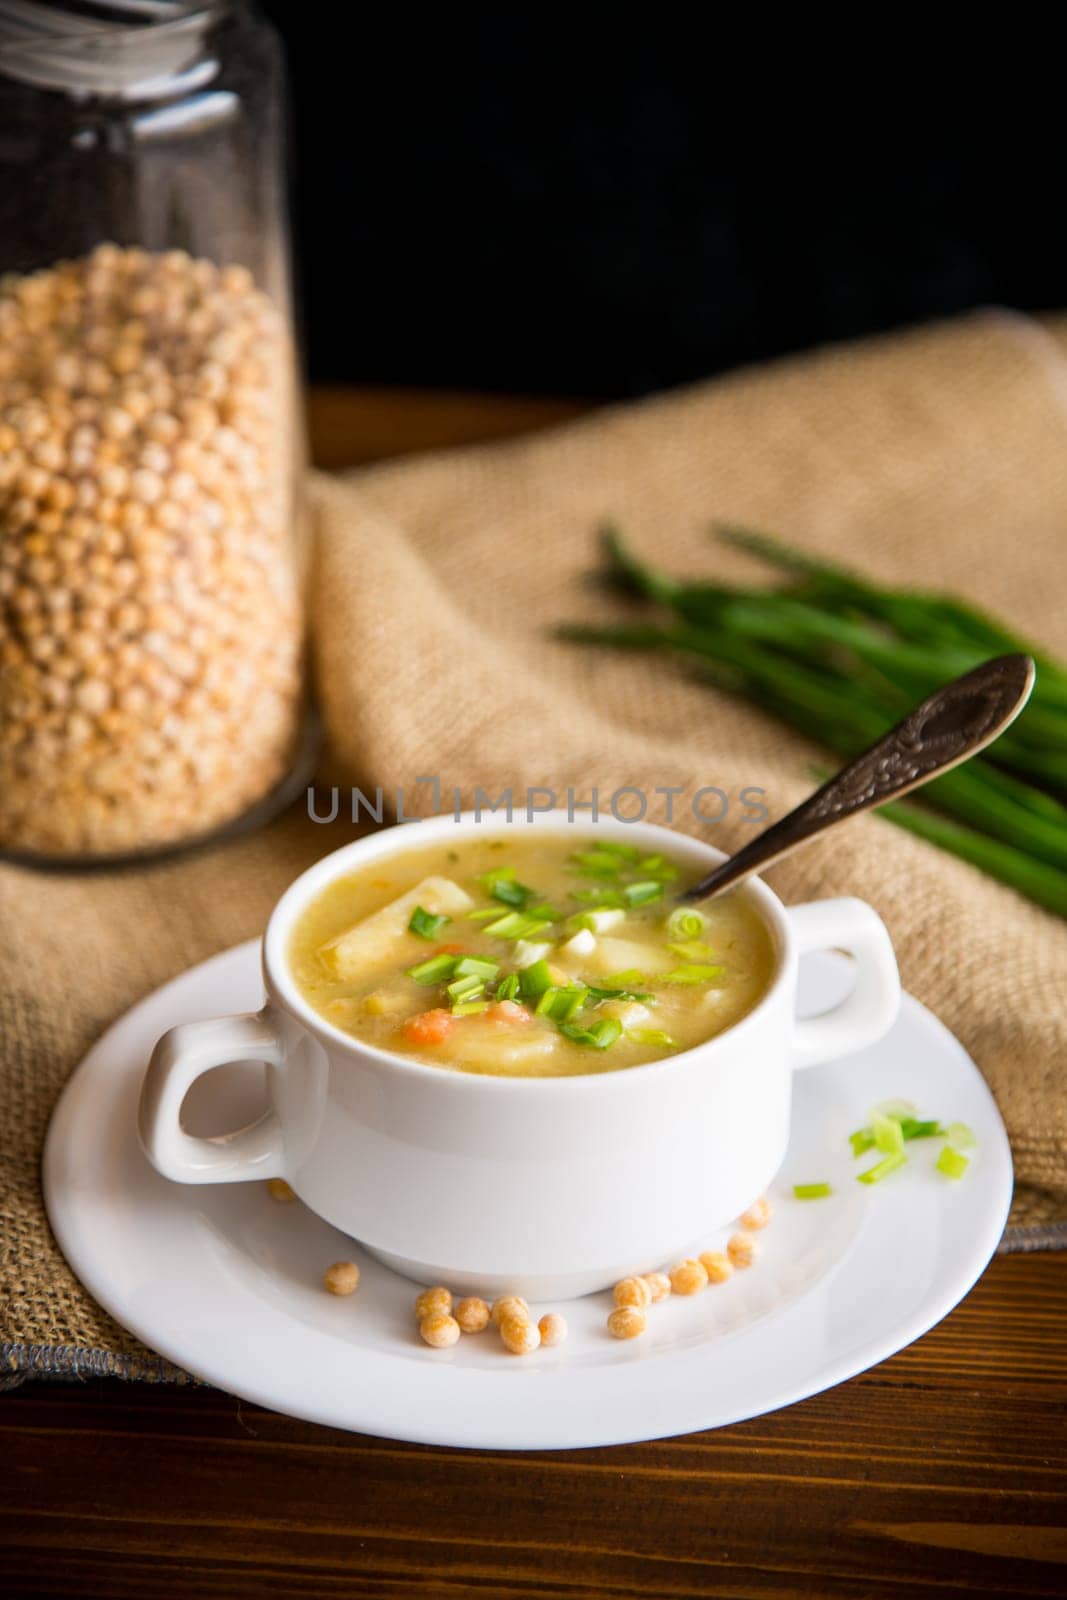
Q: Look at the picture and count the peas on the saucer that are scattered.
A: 15